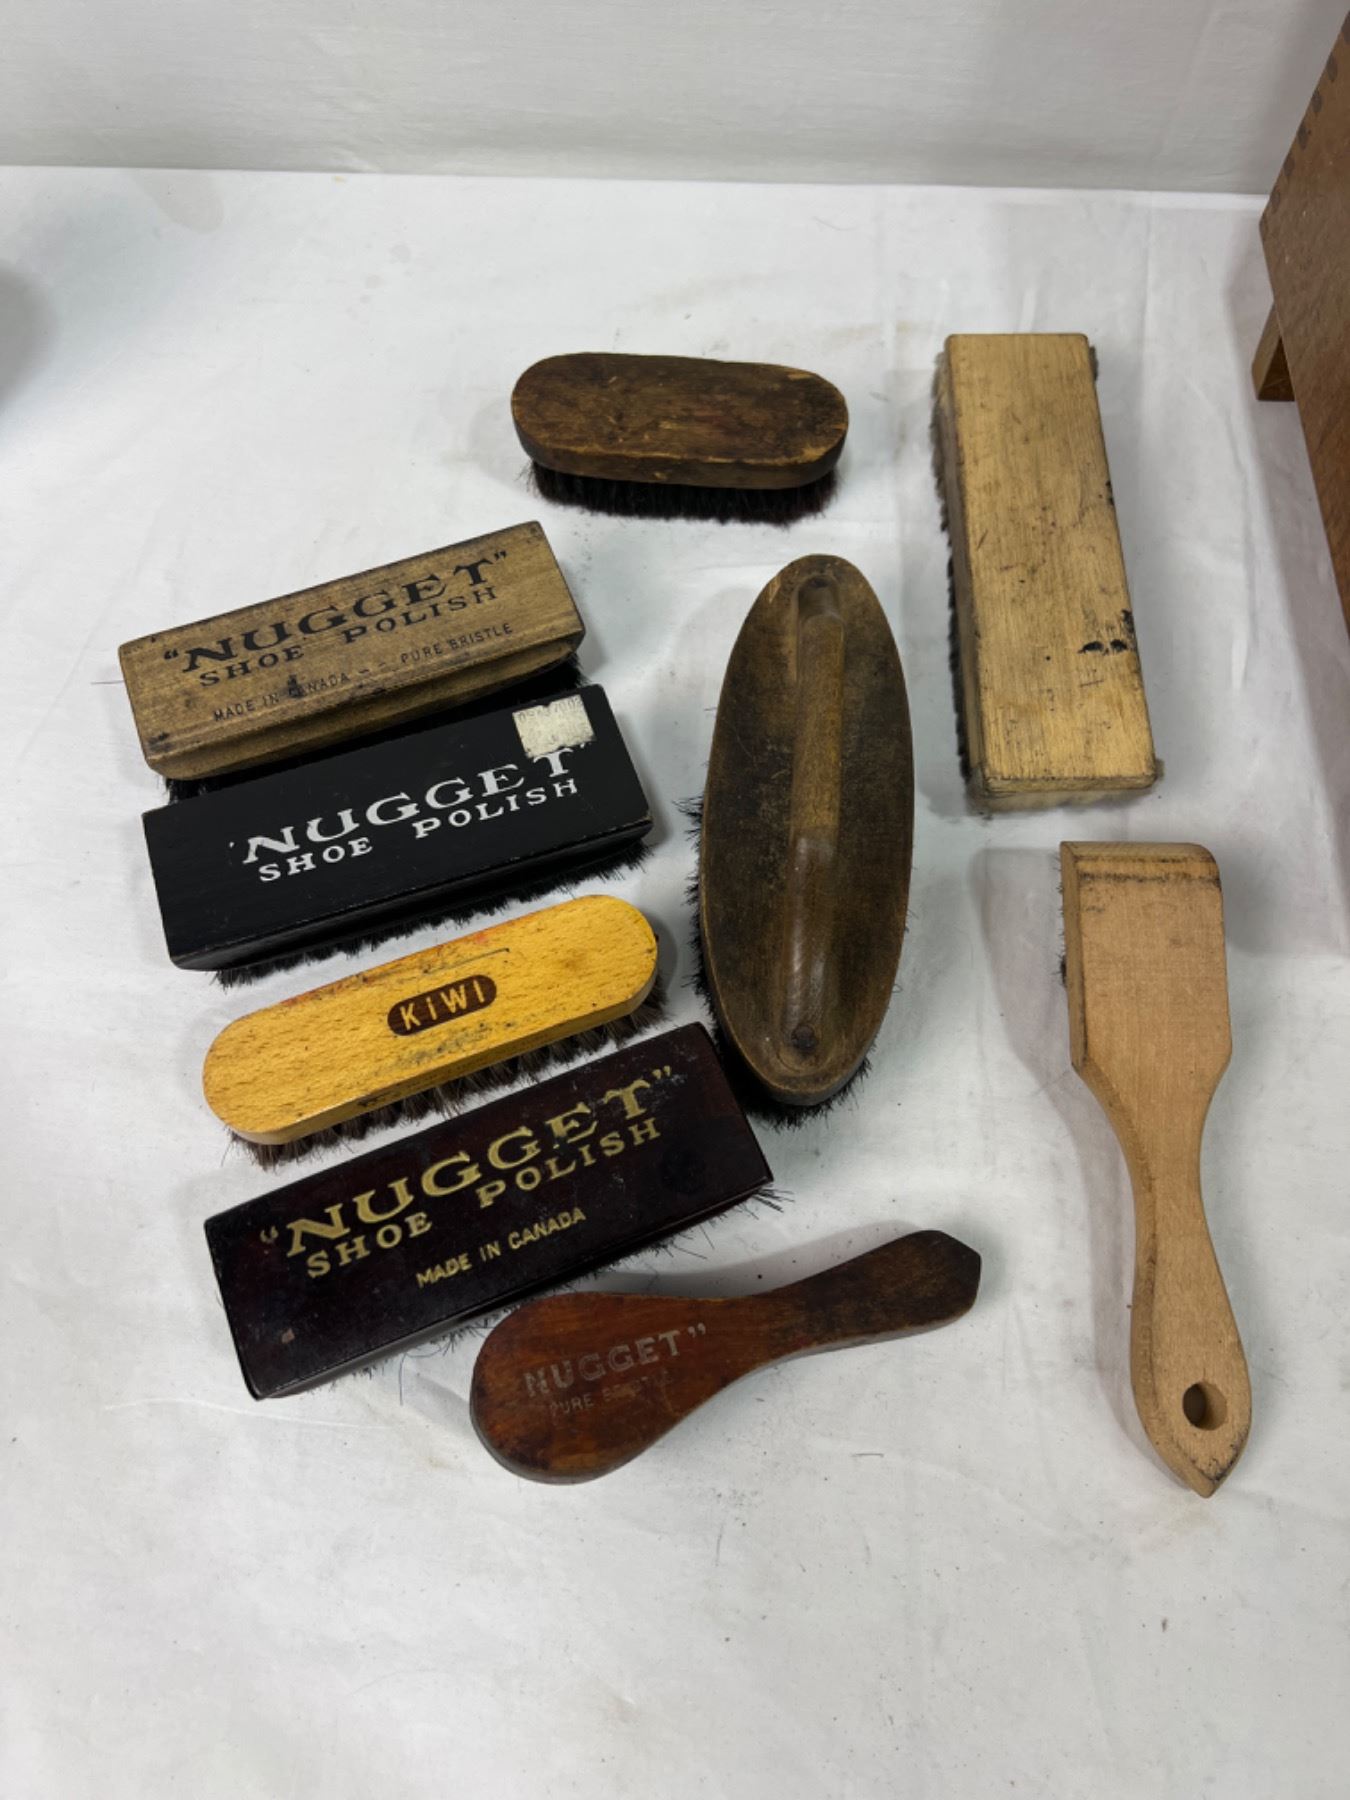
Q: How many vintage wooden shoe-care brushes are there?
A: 9